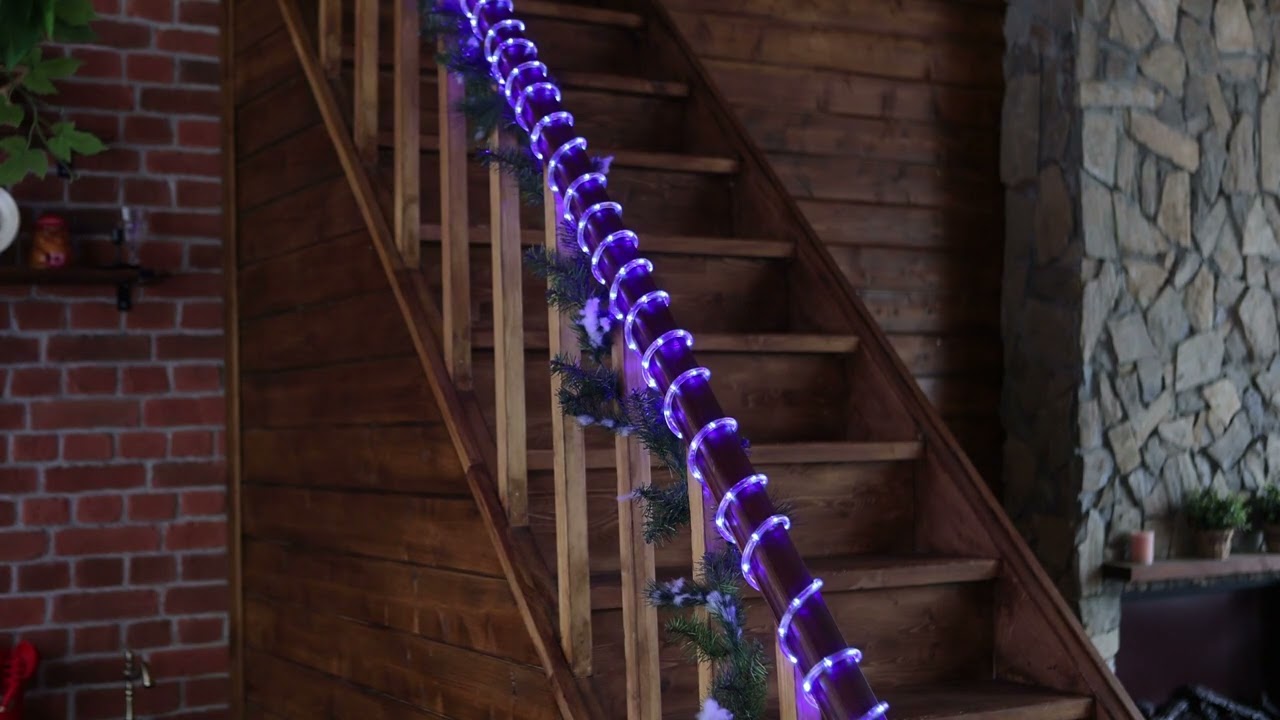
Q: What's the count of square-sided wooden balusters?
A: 9